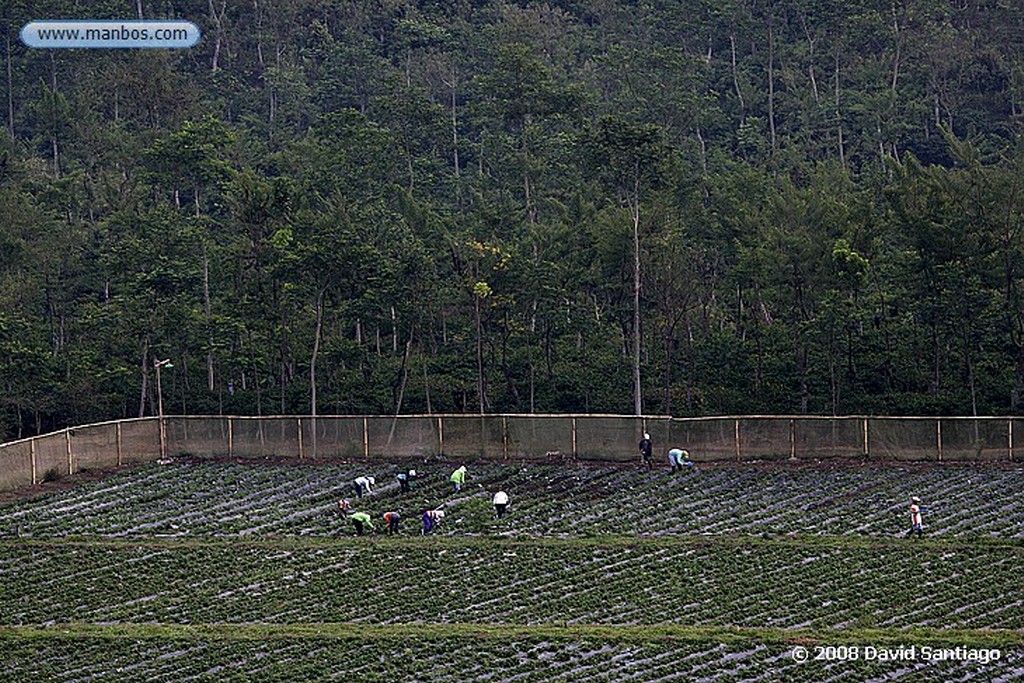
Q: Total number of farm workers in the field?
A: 11